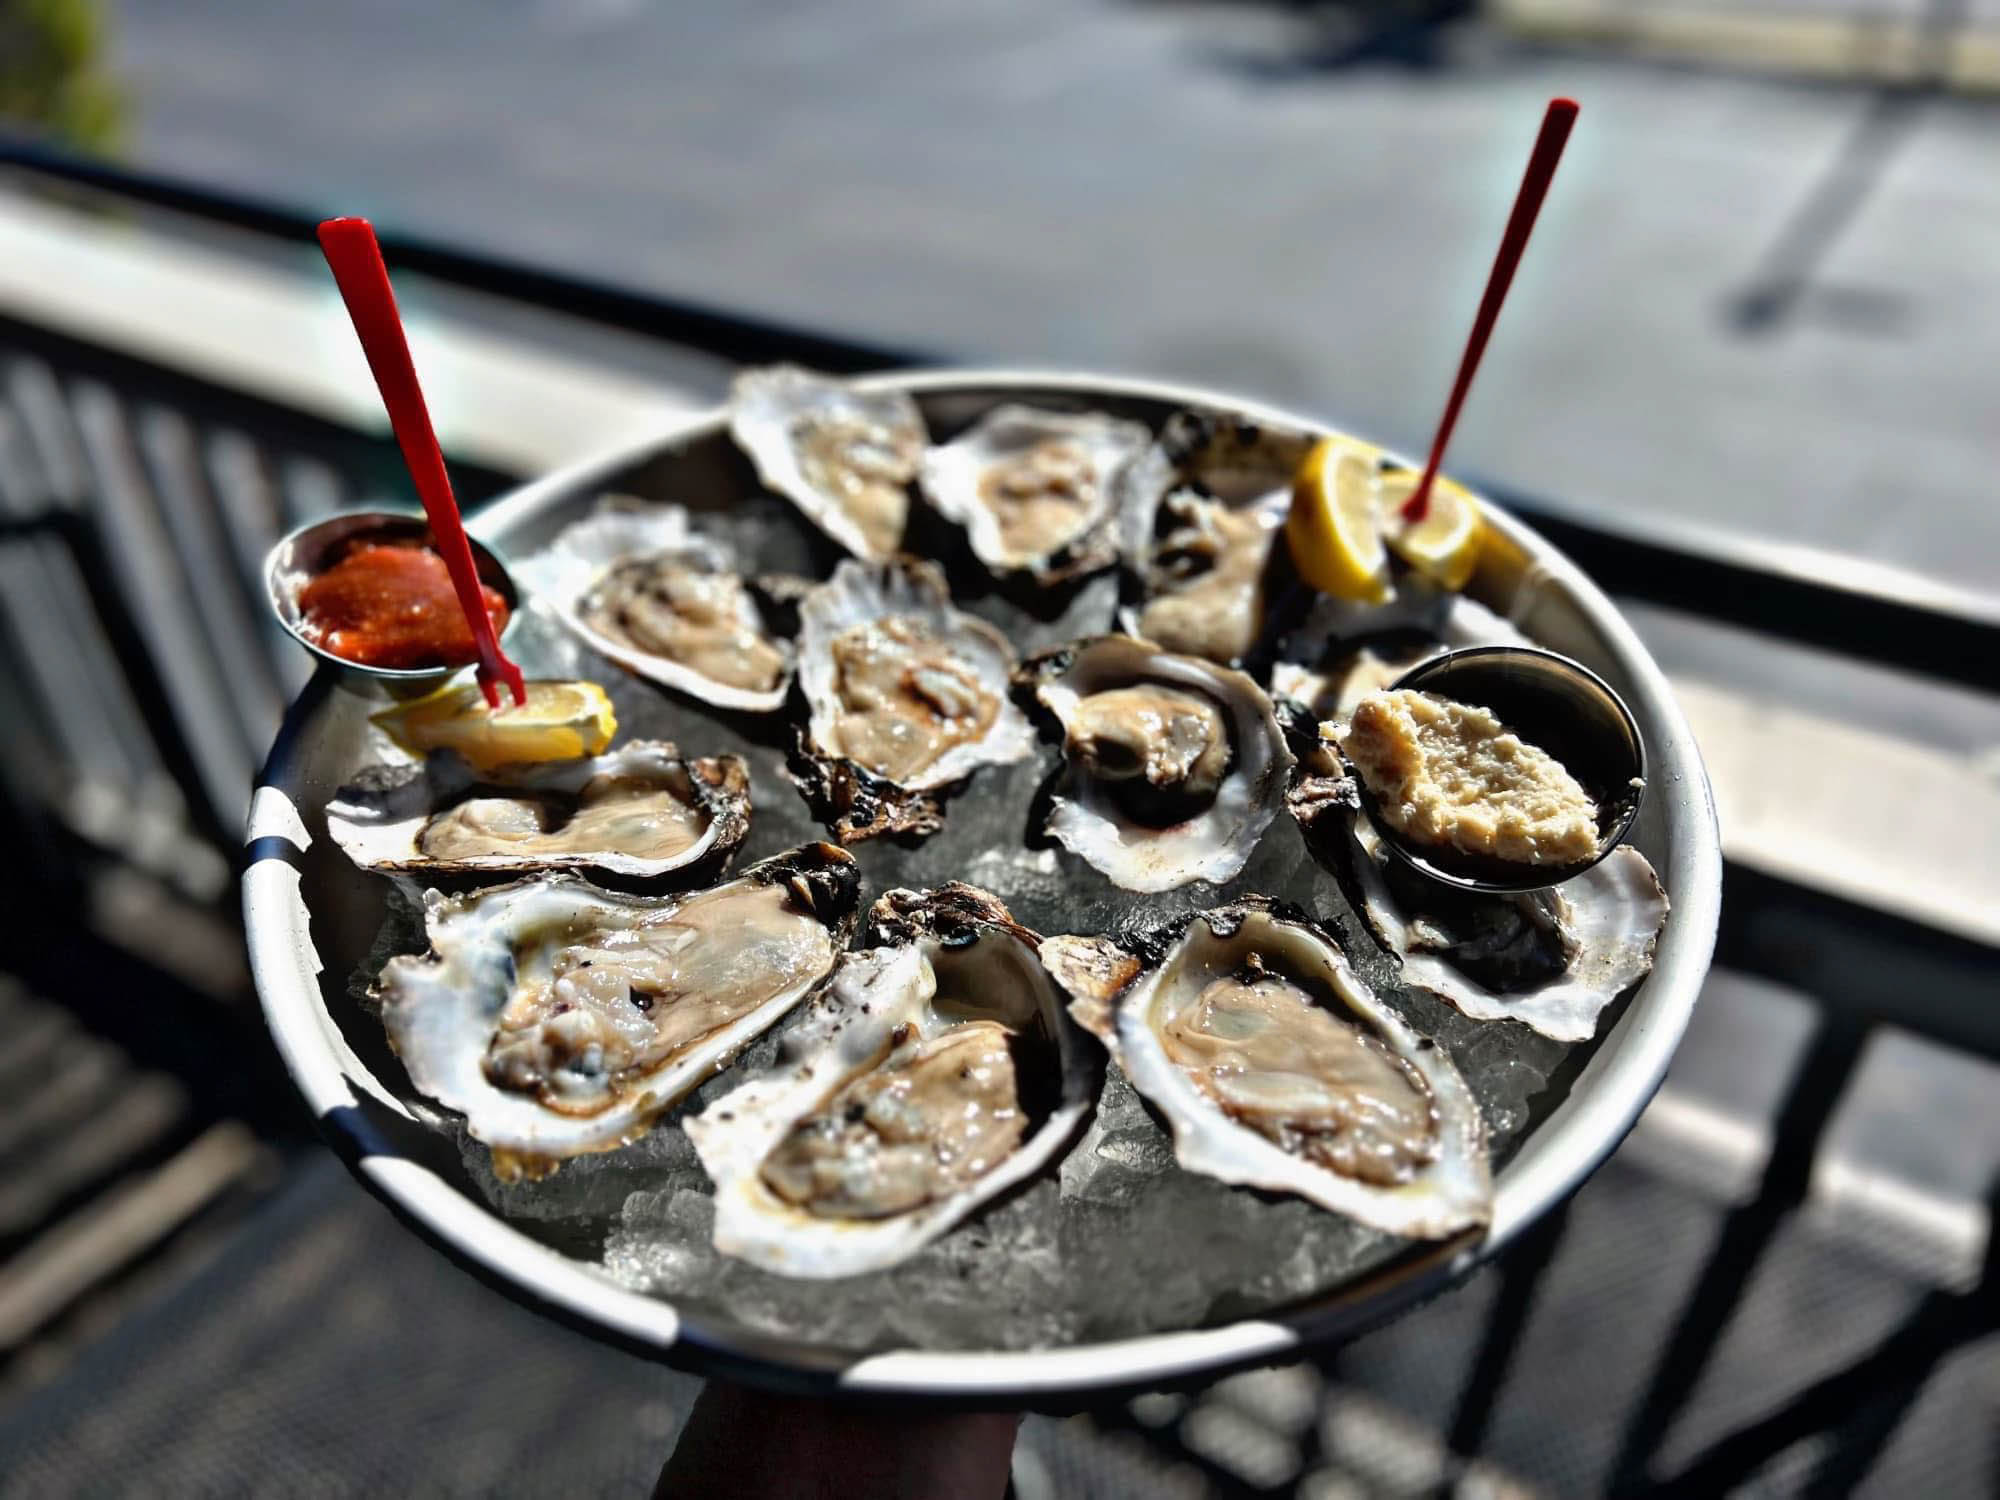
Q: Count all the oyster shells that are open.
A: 12